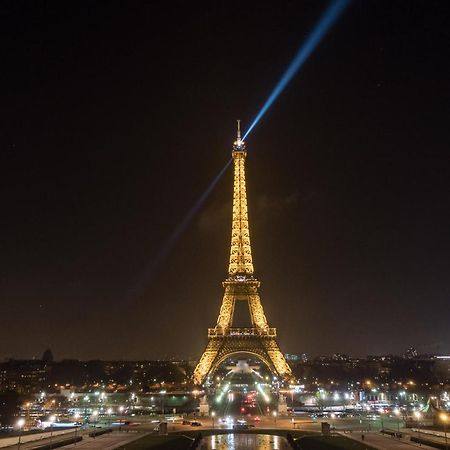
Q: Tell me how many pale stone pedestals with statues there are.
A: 2